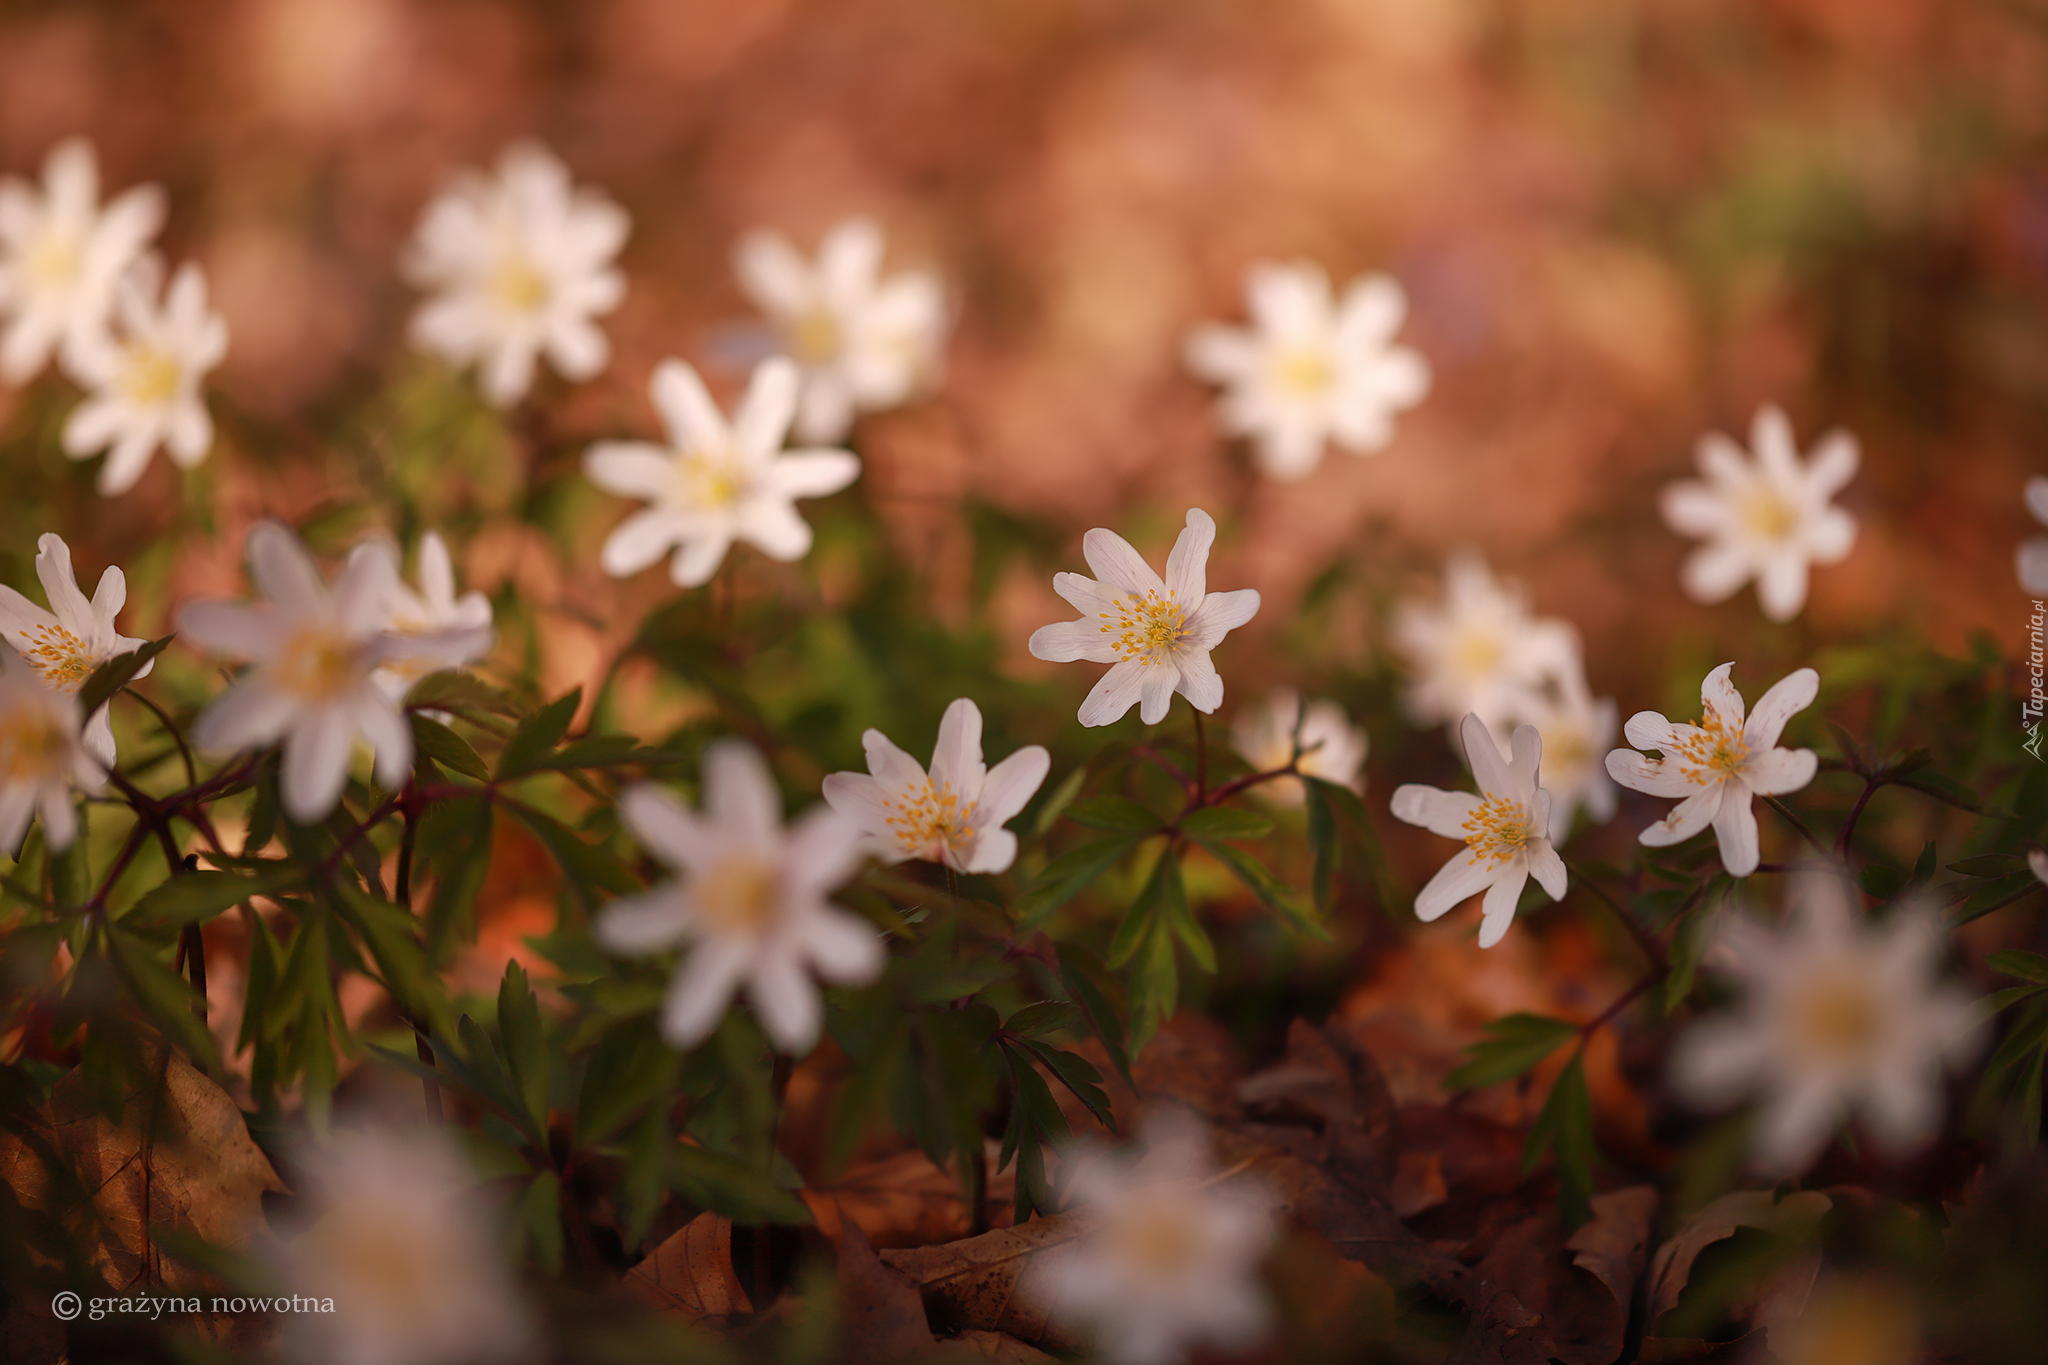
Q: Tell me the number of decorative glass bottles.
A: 0